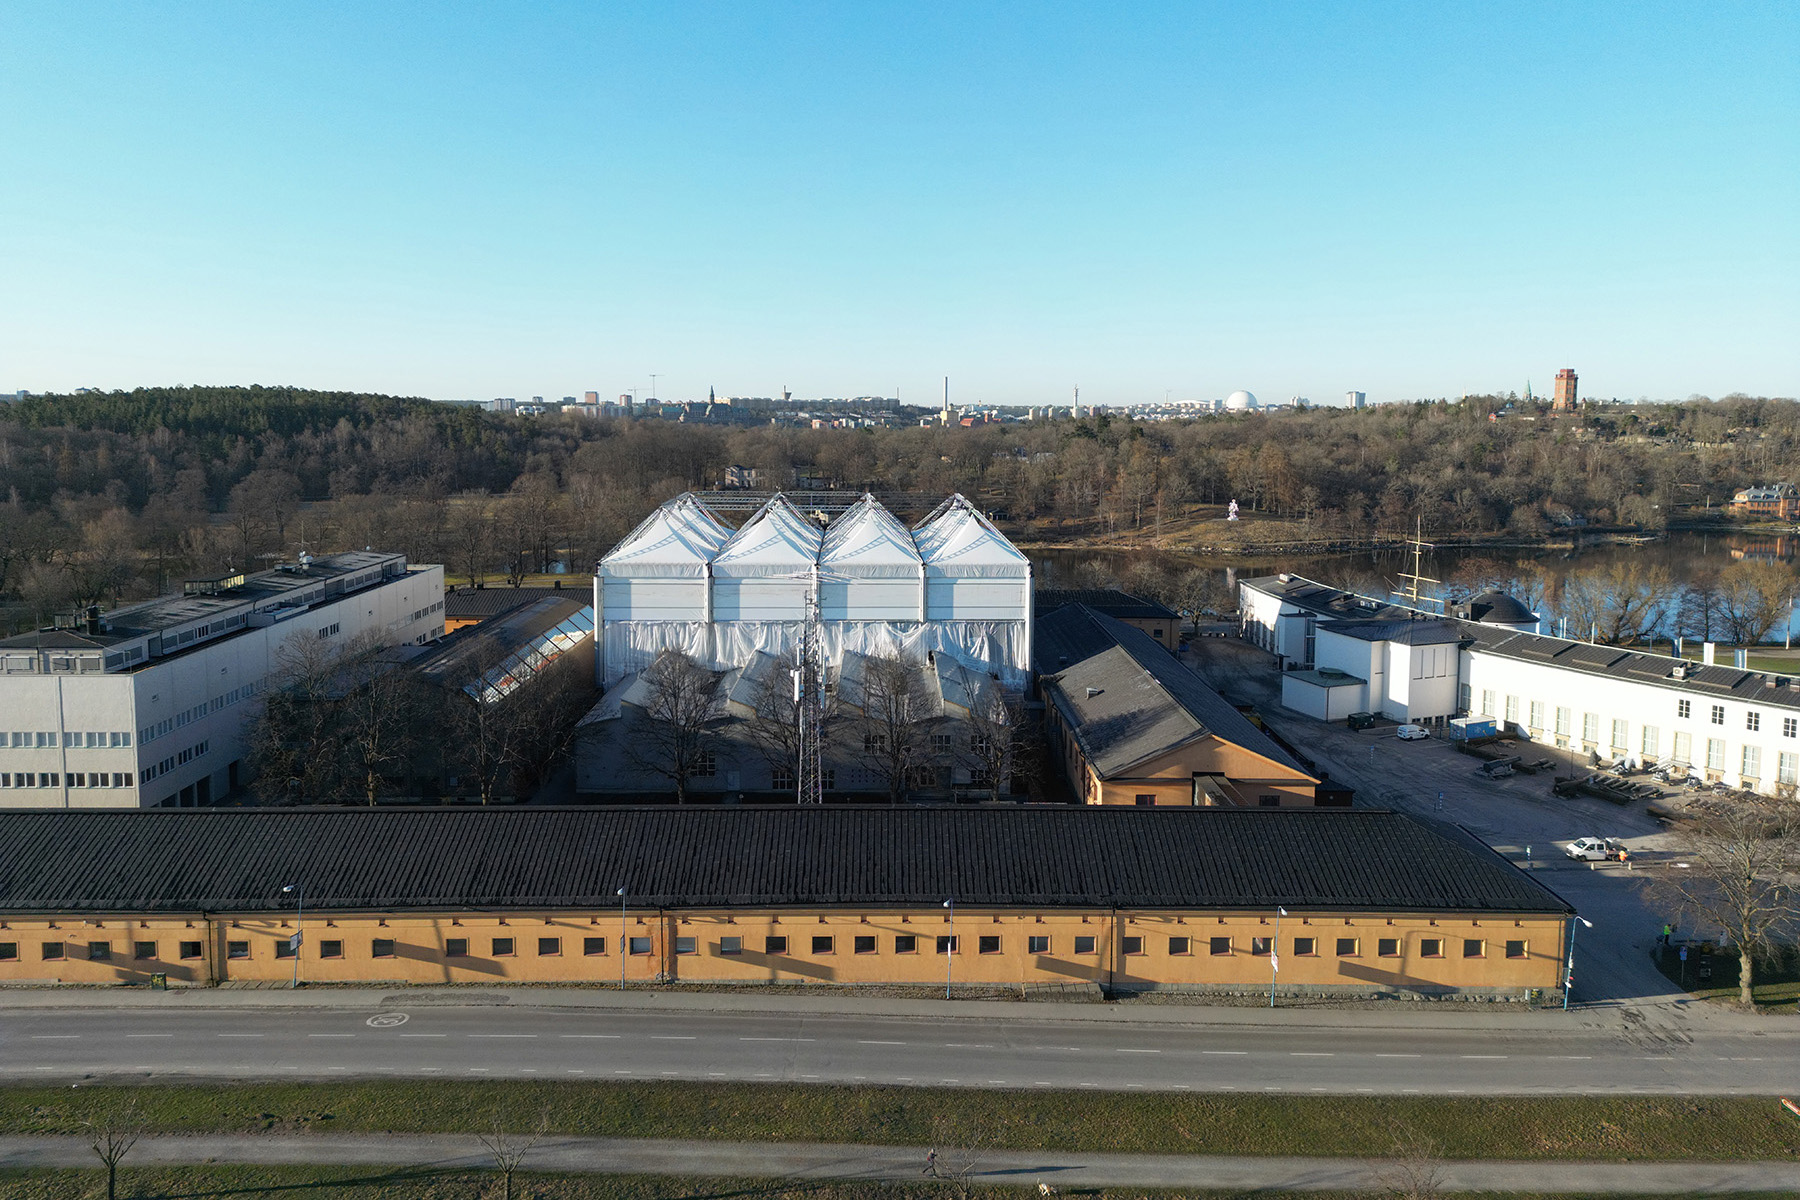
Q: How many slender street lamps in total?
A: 5